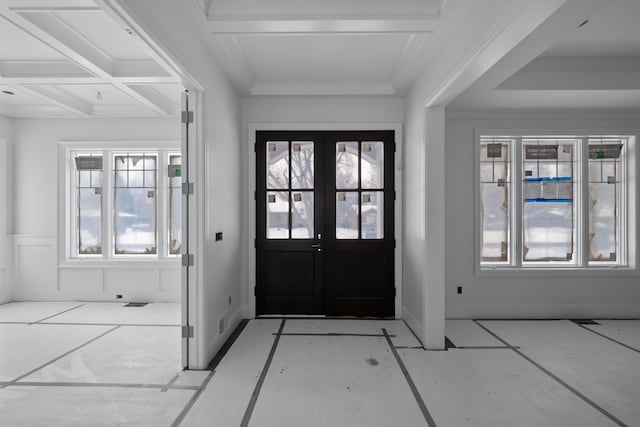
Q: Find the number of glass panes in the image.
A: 14